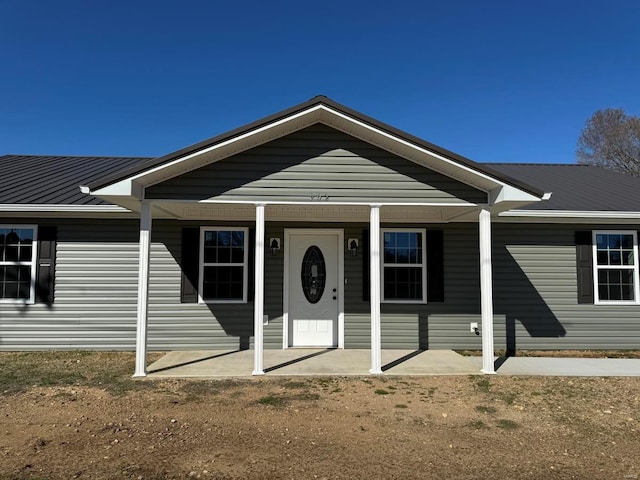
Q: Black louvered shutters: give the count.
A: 6